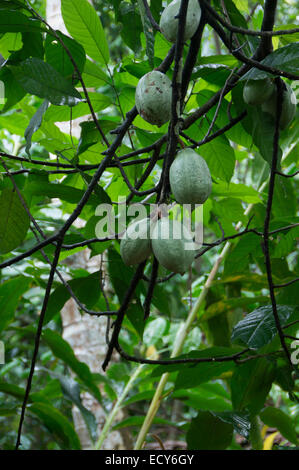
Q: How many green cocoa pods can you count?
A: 7